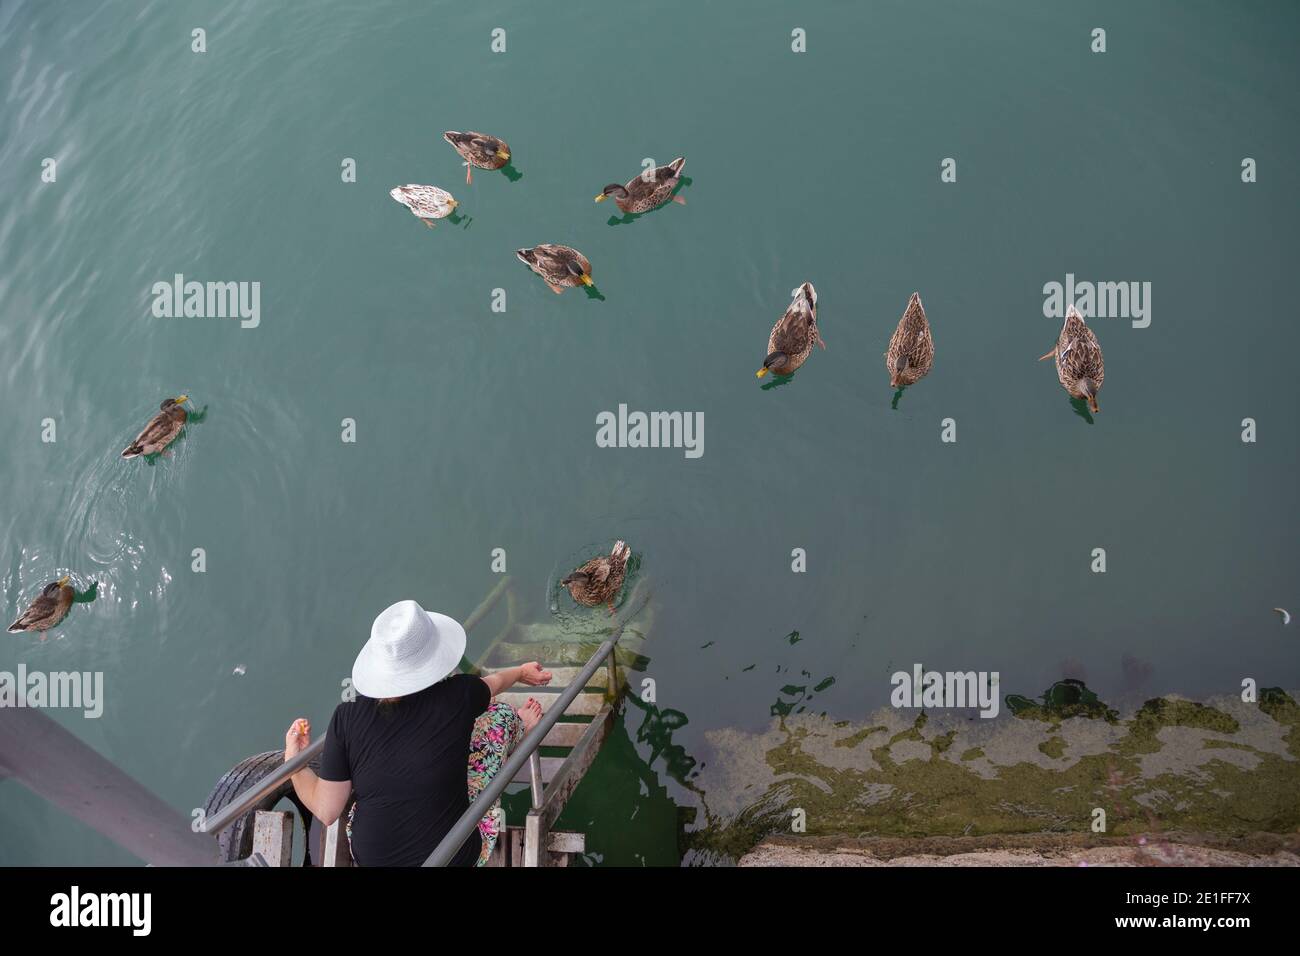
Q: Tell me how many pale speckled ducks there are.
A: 1